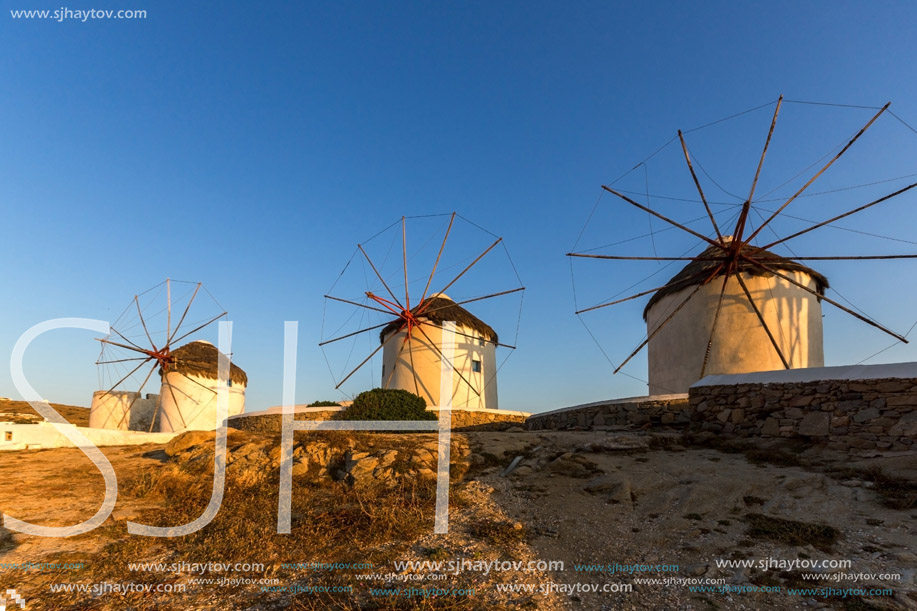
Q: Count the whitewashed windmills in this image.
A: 3